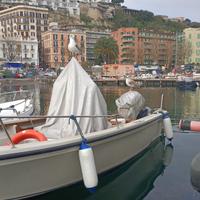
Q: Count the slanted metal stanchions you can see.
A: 2